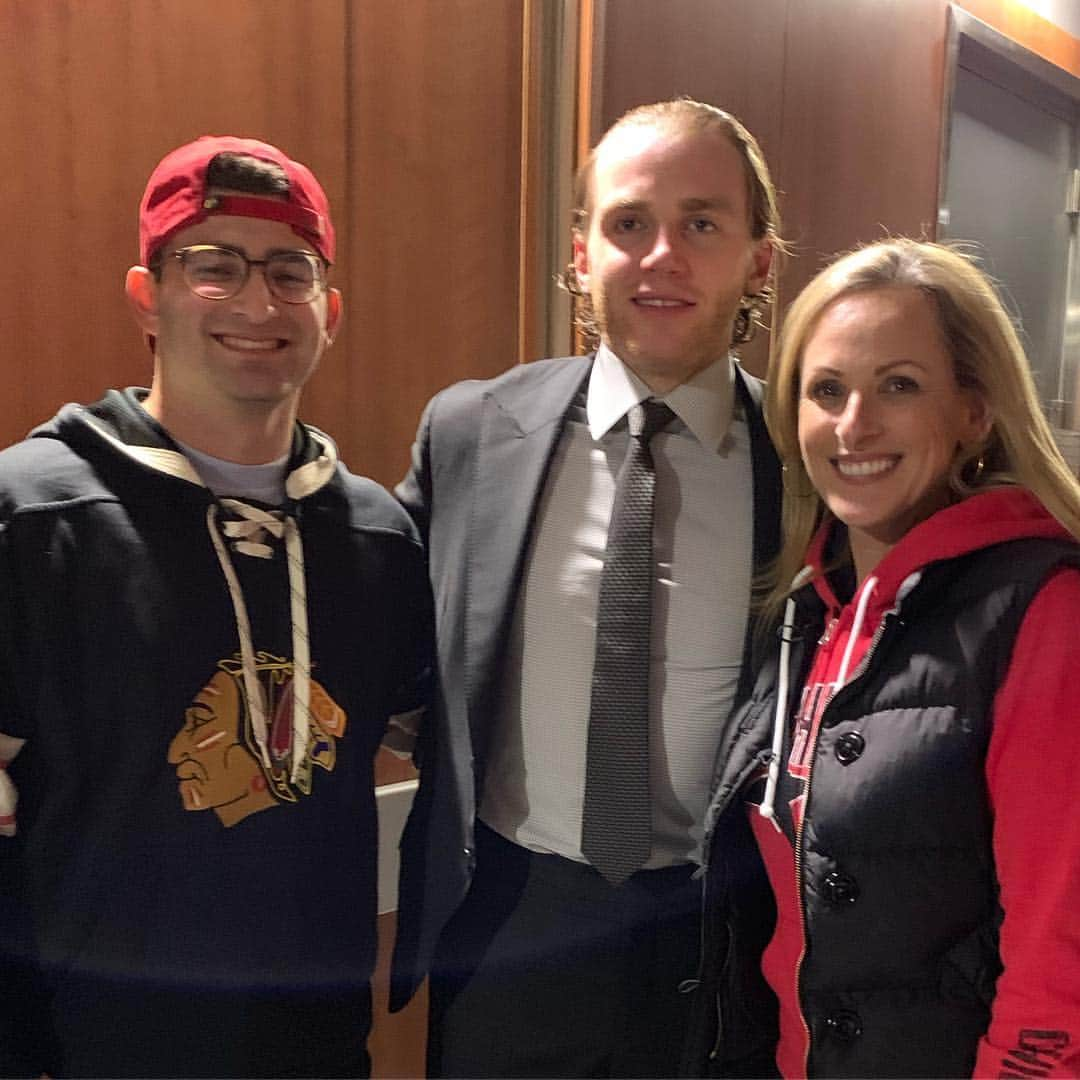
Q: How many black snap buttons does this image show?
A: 3